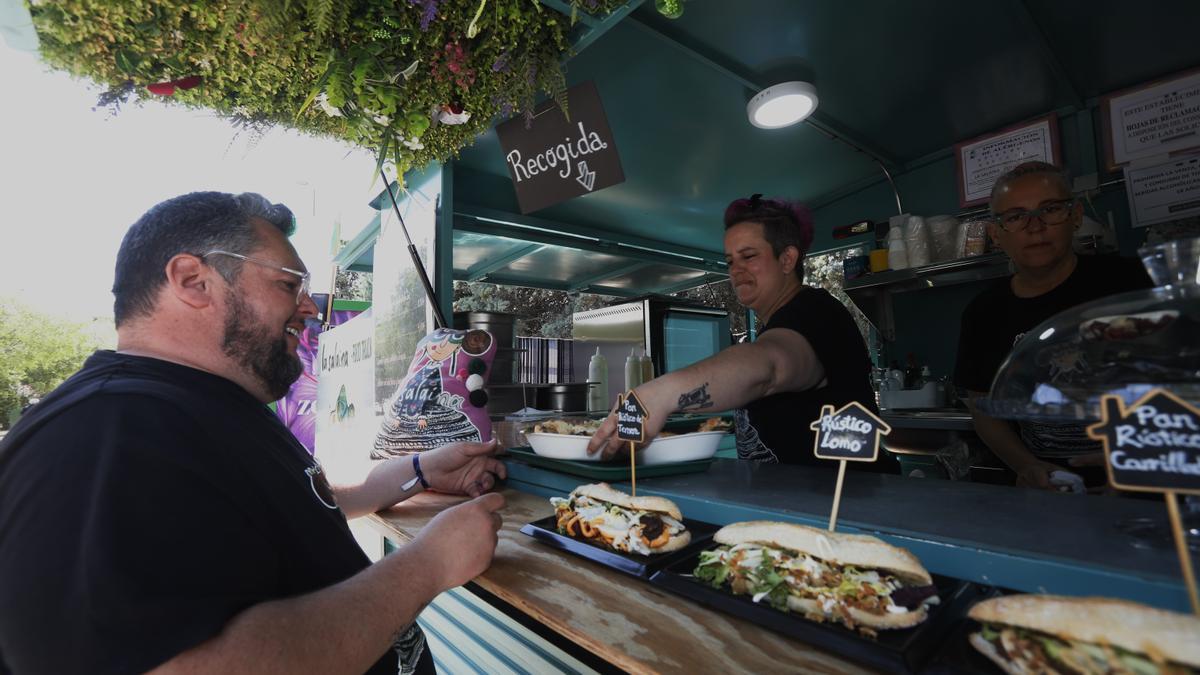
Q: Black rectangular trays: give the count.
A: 3